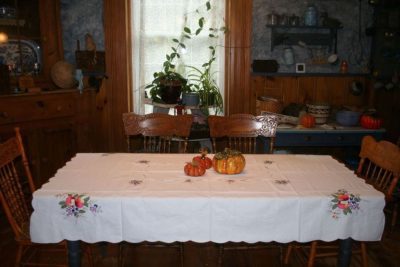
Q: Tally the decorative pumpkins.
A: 5